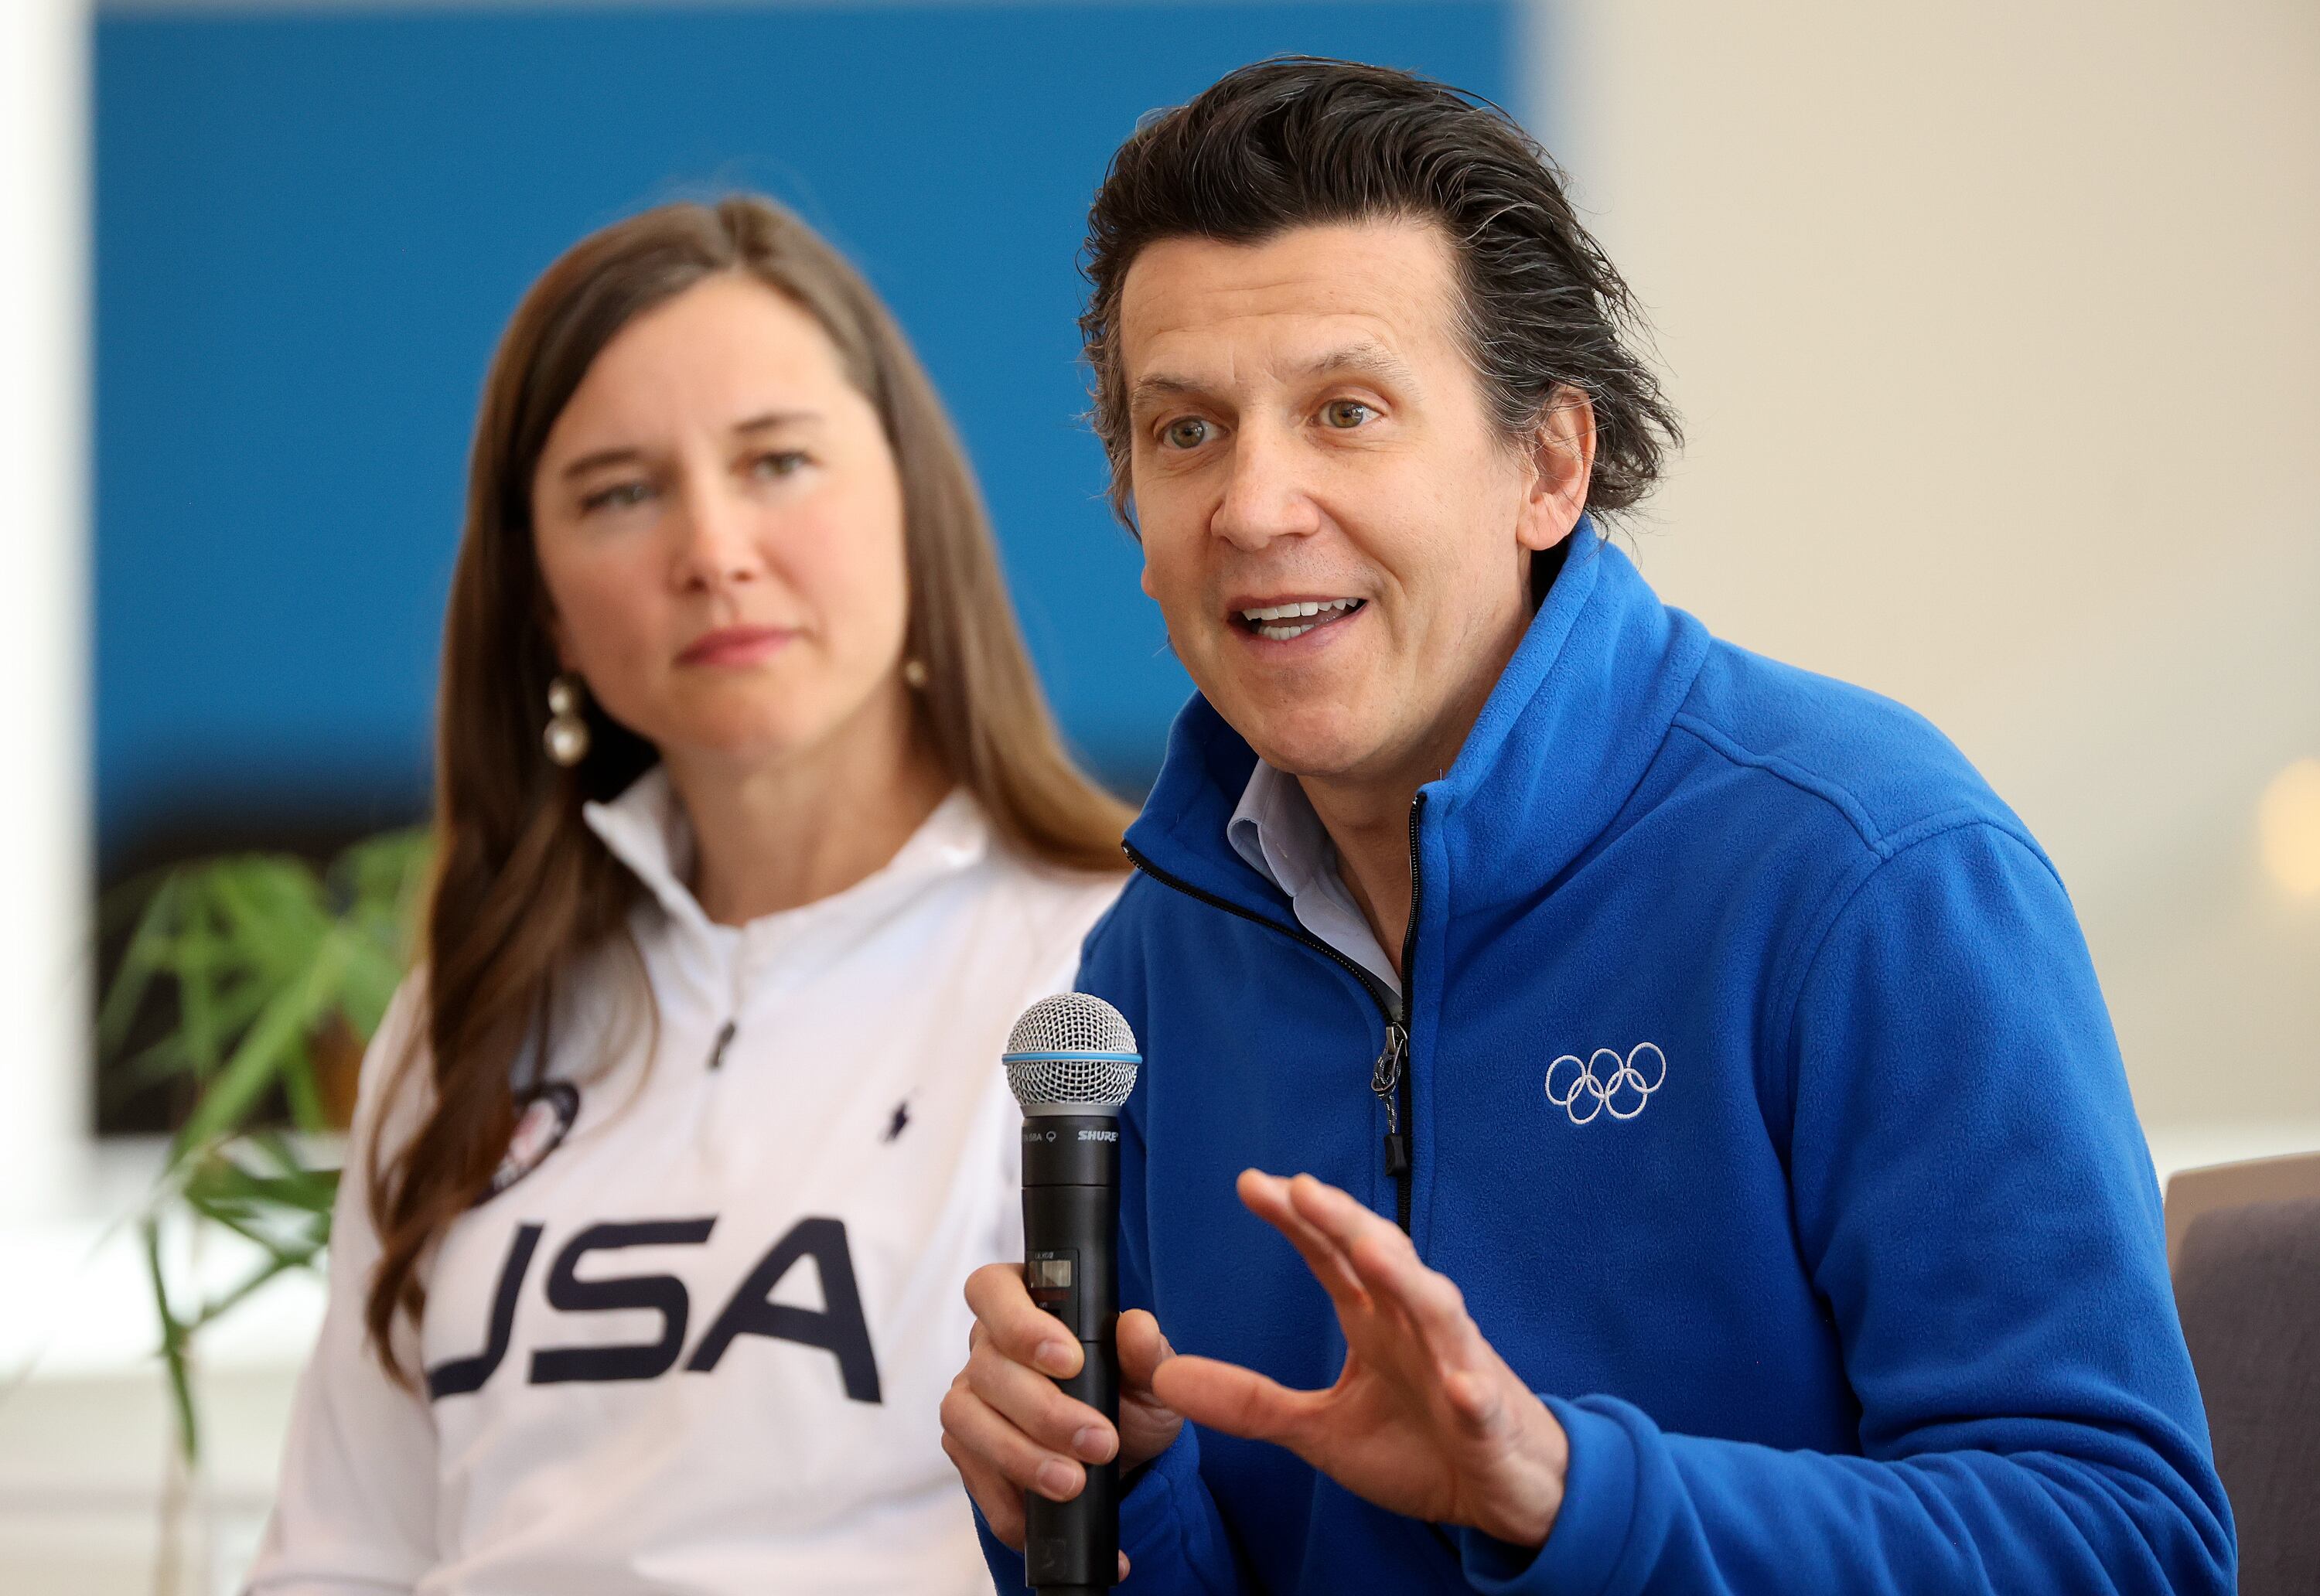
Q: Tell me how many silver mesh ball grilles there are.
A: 1